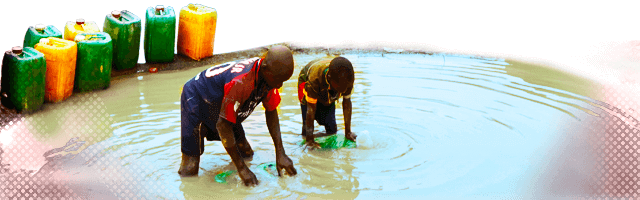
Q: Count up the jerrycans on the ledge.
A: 8